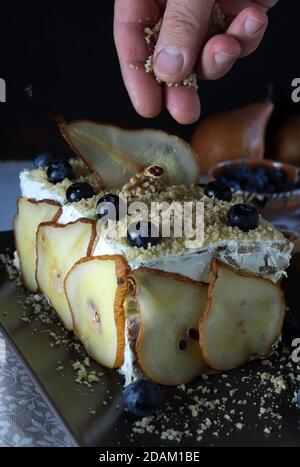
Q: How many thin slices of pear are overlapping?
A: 5